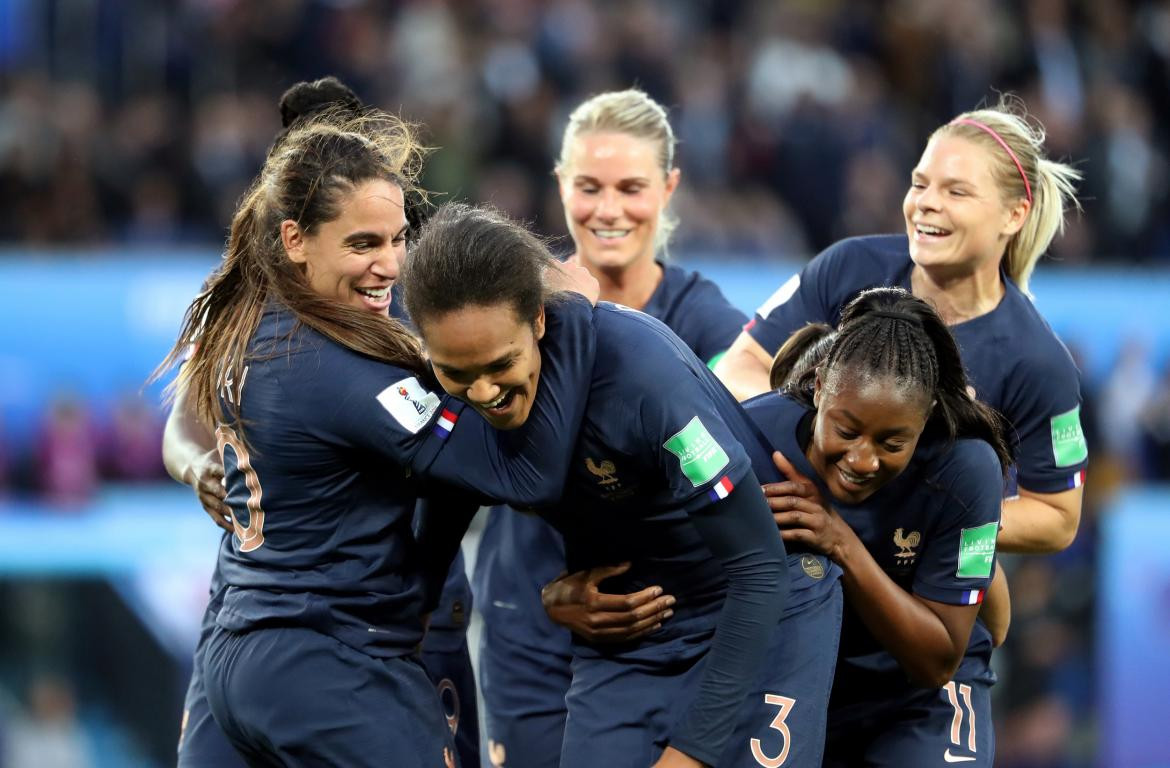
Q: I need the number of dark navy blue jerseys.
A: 6